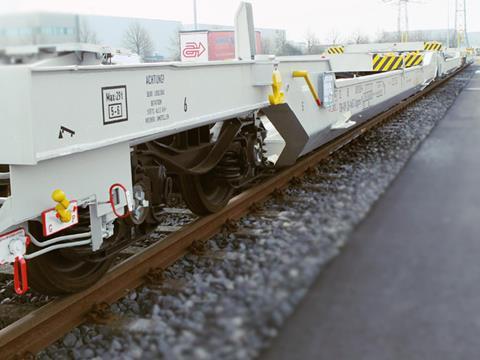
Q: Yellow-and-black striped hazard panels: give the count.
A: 4